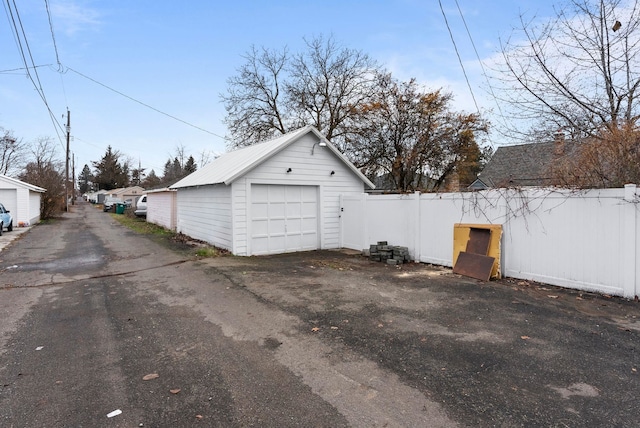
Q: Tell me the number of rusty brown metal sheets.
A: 2